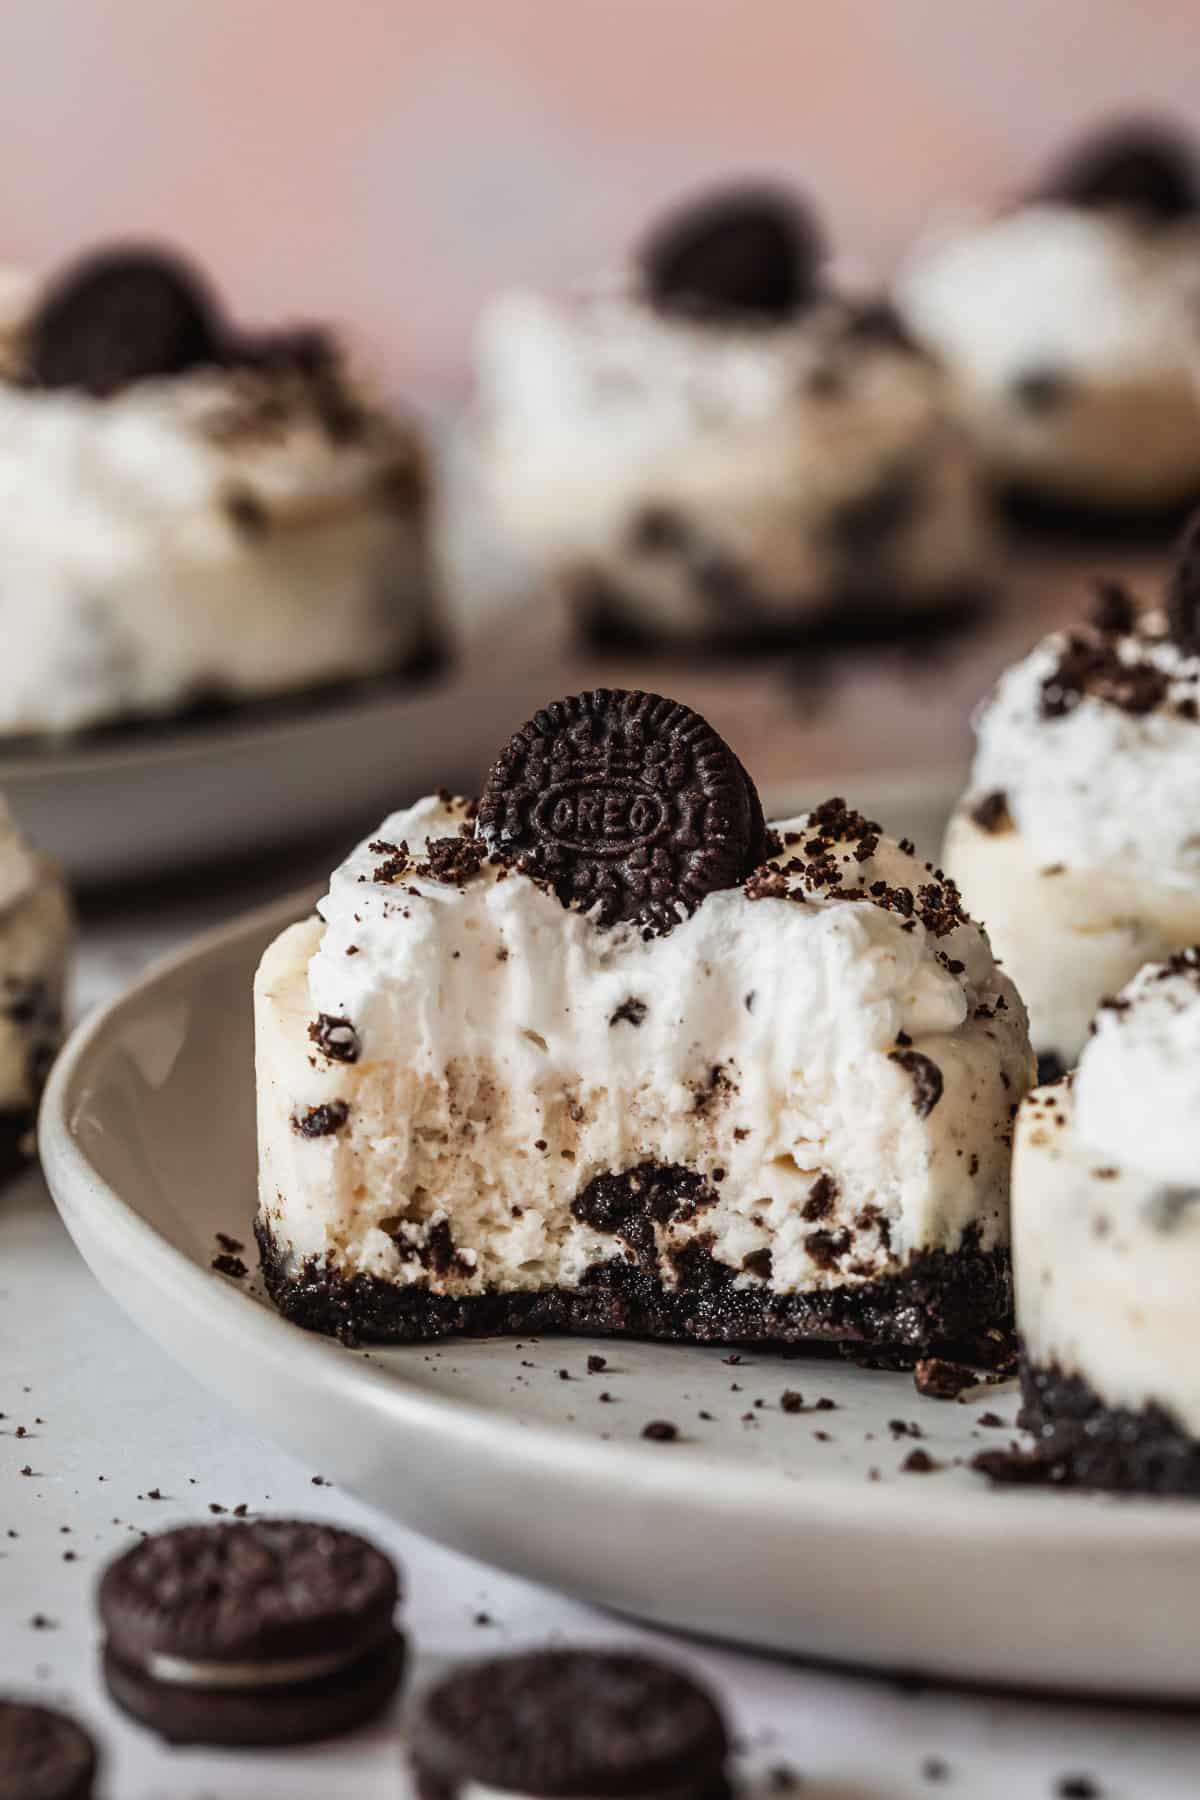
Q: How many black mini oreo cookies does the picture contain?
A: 8